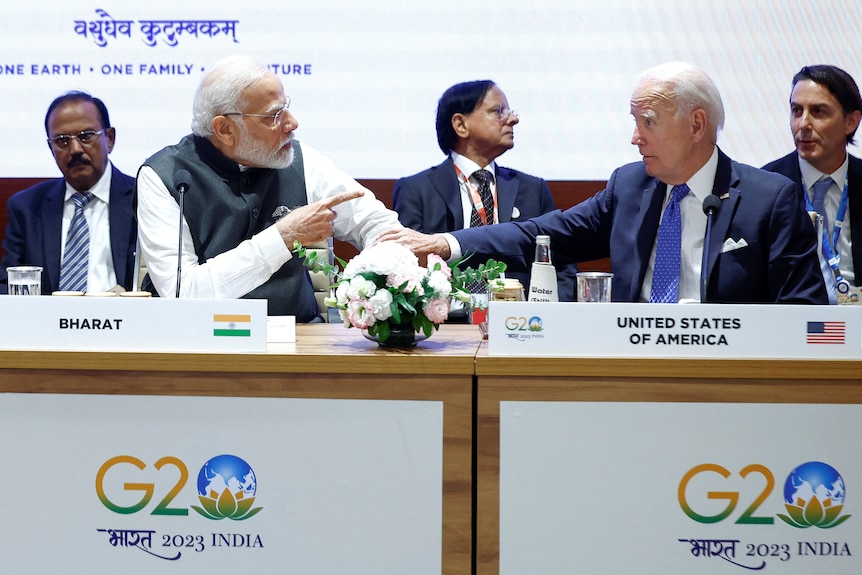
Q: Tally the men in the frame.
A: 5